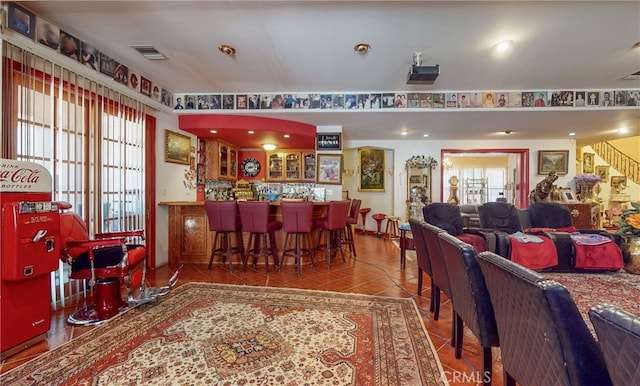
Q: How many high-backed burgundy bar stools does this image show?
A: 5